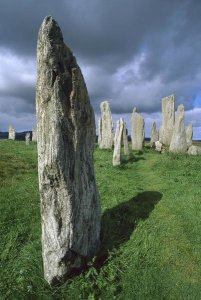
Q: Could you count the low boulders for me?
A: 2